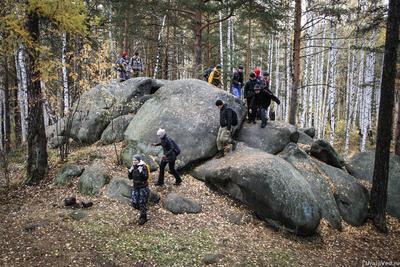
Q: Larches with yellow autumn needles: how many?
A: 1